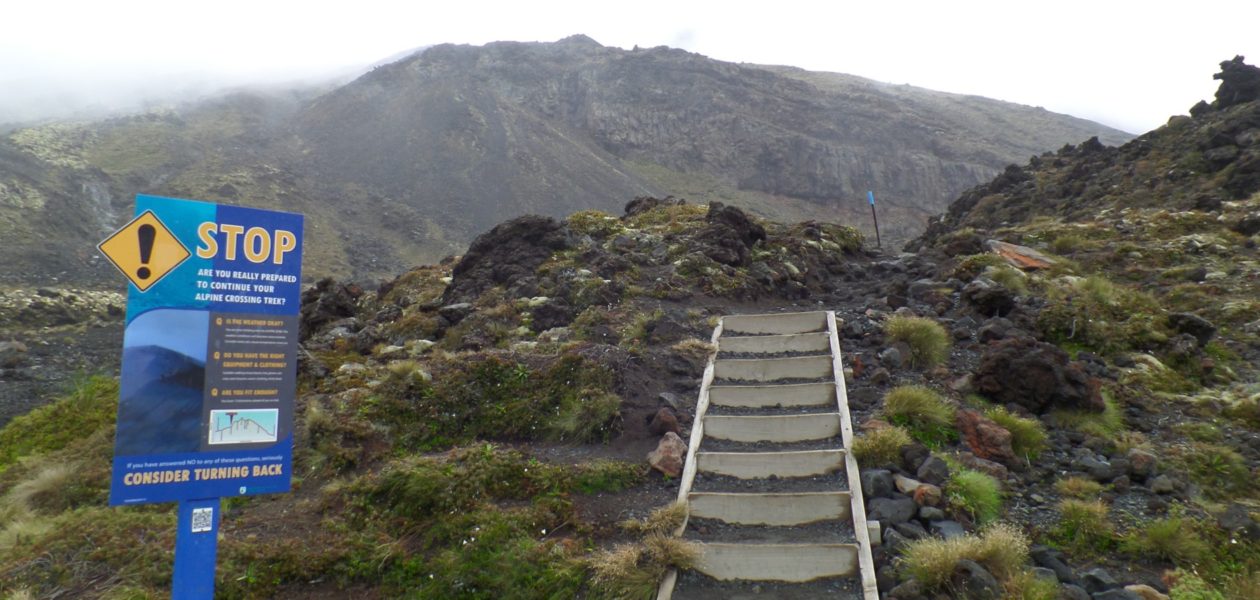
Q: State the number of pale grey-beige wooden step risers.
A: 8